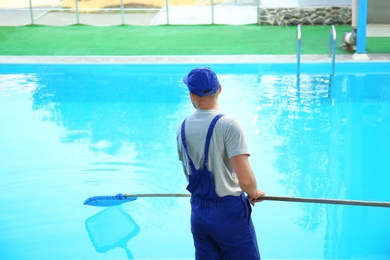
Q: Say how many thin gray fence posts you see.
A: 6